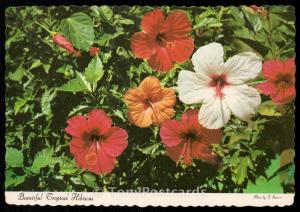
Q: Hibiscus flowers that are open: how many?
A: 6